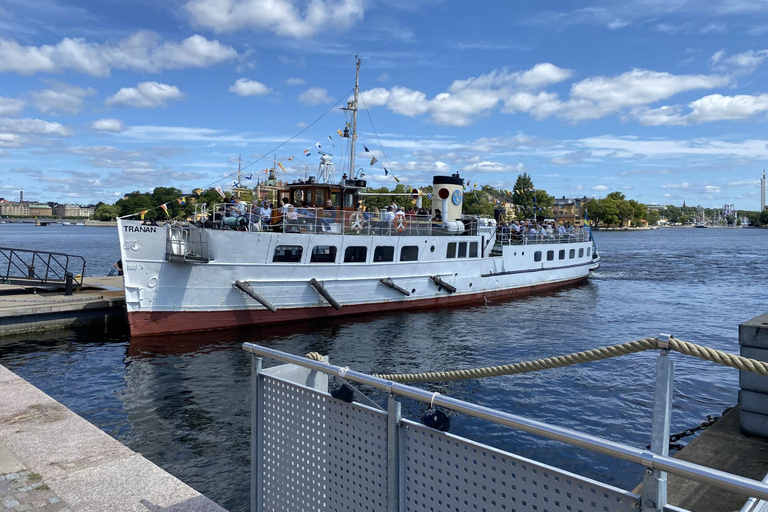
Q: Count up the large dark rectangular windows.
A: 5